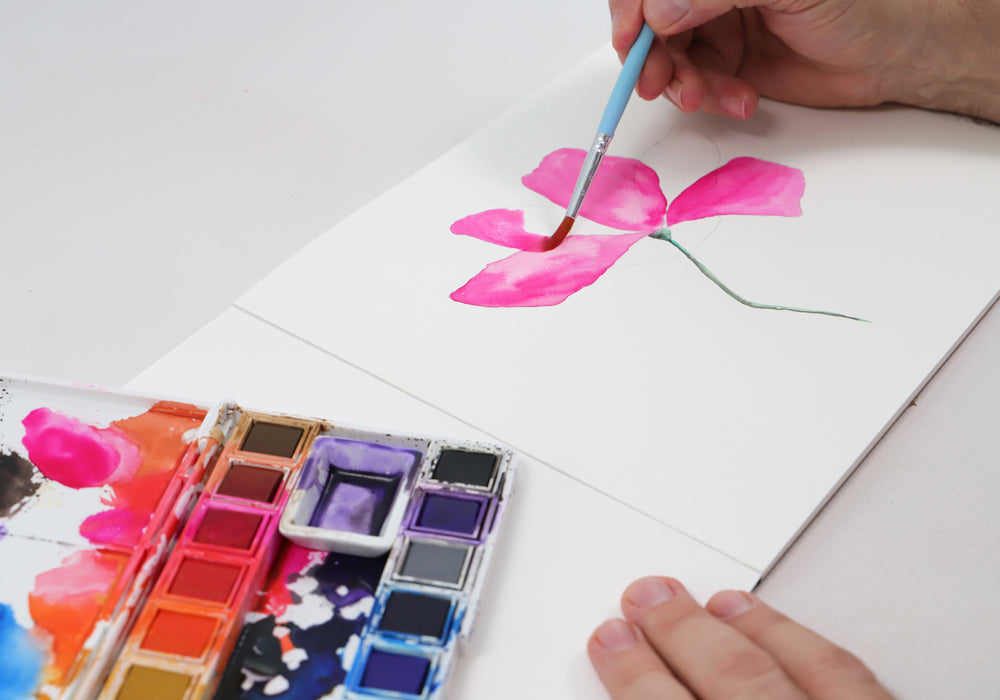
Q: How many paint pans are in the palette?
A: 11